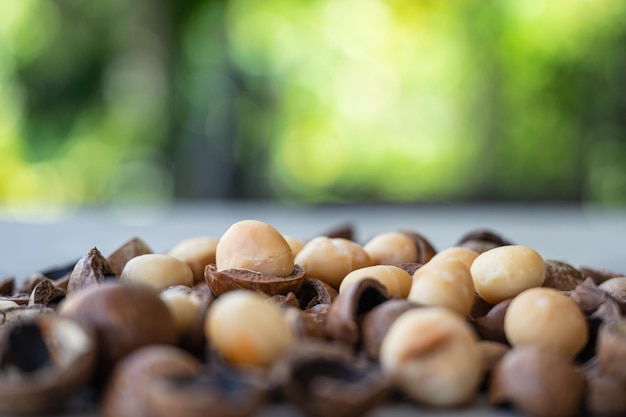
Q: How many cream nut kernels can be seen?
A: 14